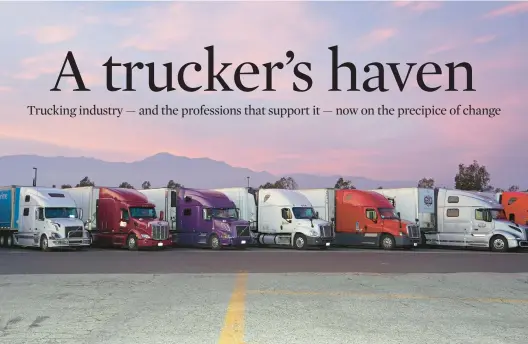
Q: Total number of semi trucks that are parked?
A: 7